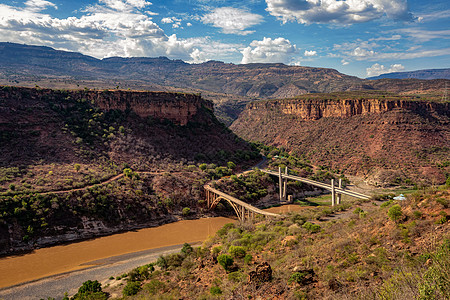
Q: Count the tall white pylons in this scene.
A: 4